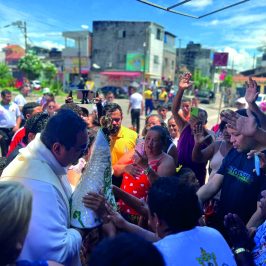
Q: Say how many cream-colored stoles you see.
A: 1